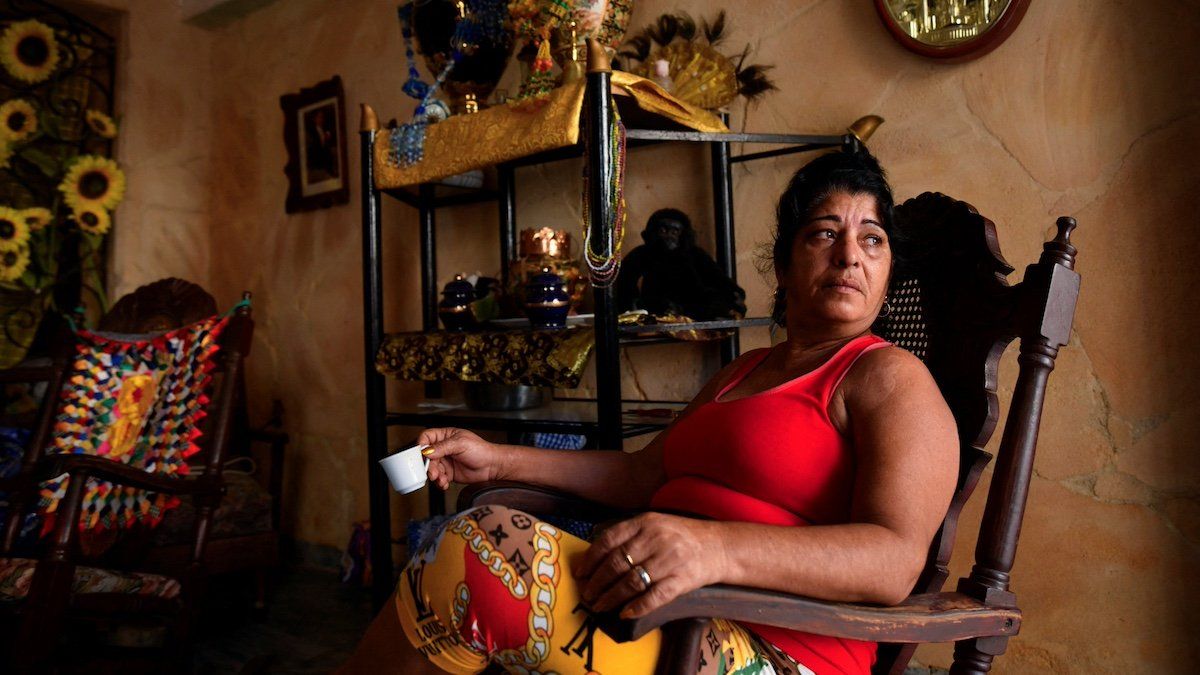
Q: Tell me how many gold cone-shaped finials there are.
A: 3